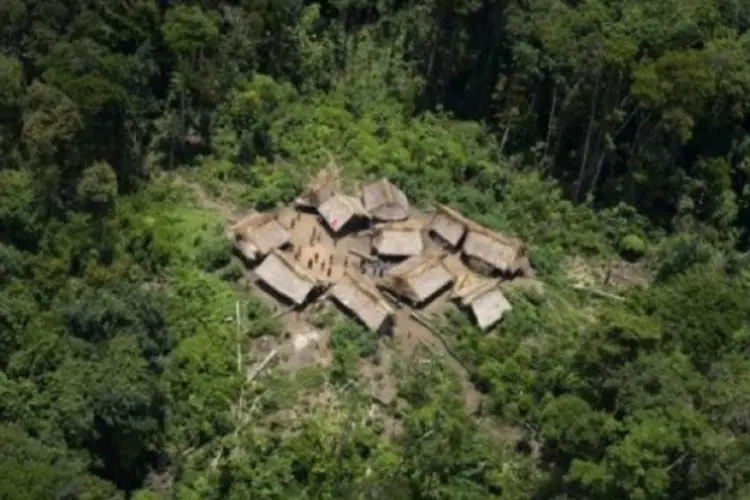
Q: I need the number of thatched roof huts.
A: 11